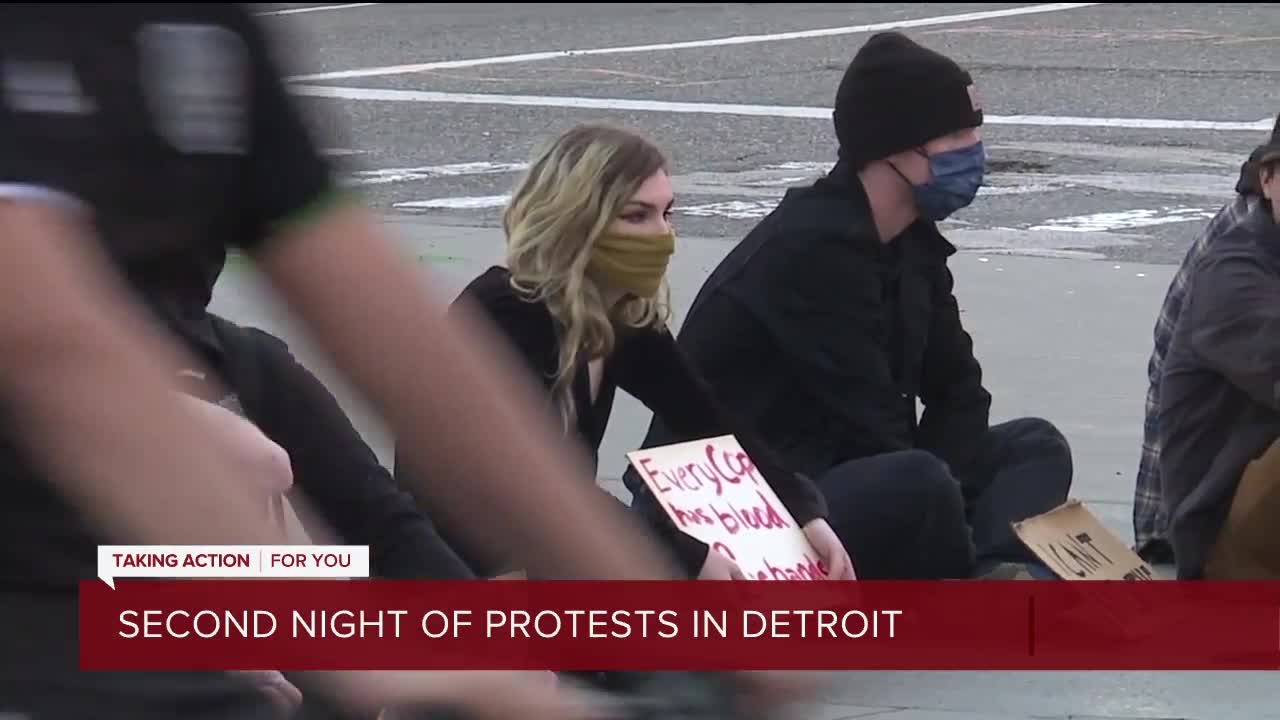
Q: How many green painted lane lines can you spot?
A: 0